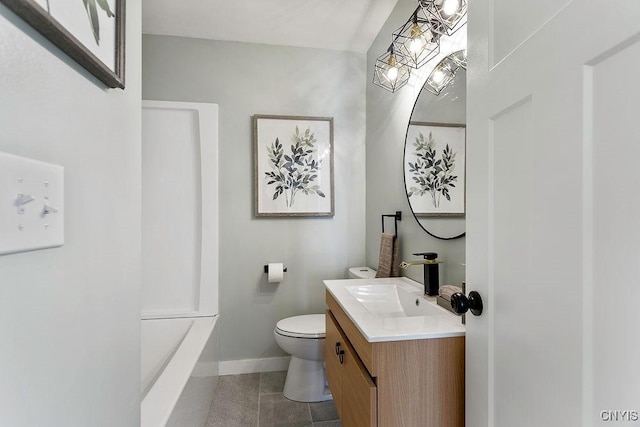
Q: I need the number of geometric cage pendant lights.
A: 3